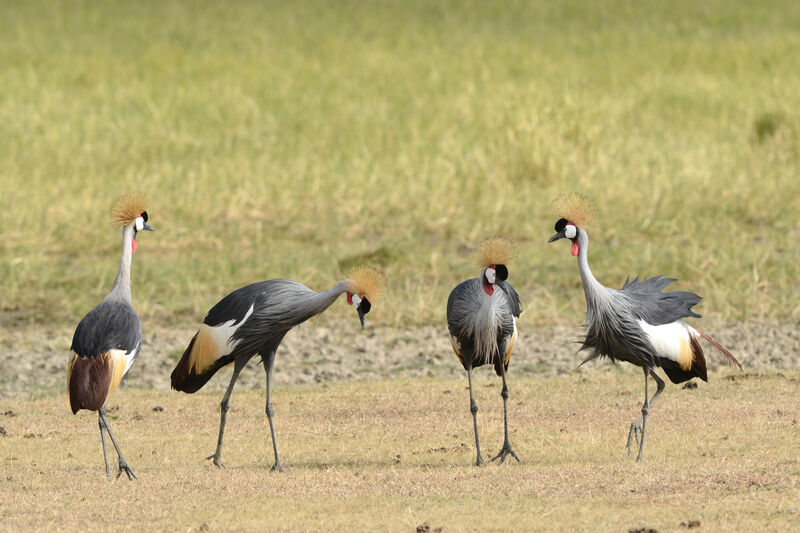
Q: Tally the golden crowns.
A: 4